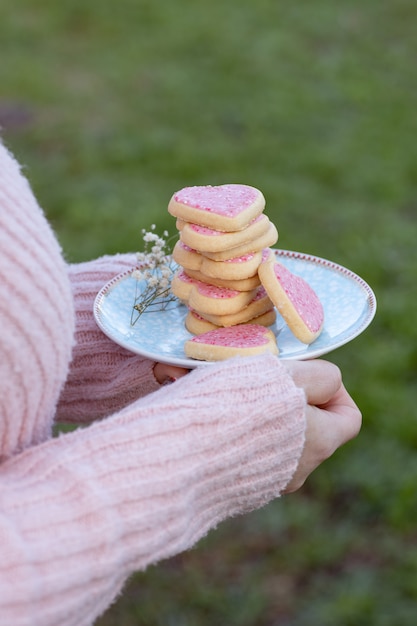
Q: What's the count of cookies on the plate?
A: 10